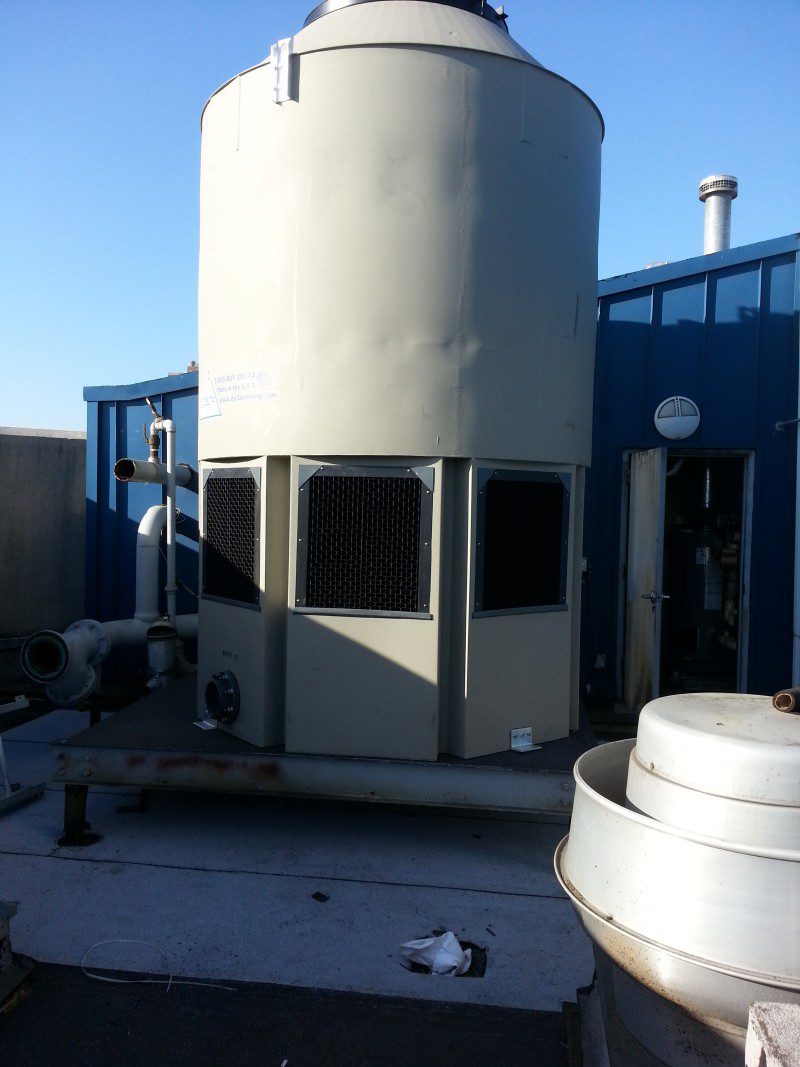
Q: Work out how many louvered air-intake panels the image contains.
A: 3